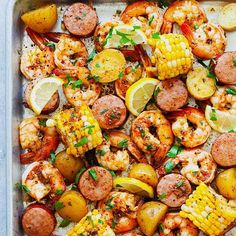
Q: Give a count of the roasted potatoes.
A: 9